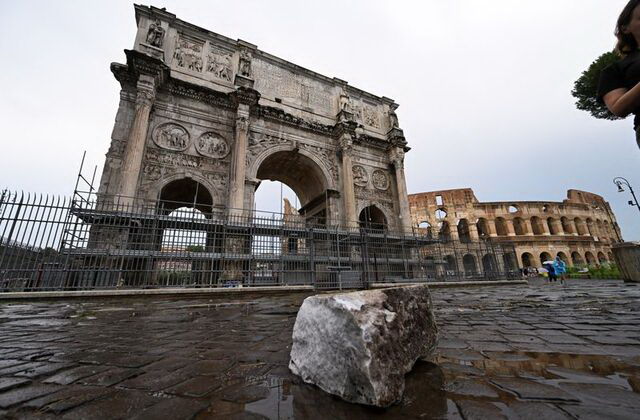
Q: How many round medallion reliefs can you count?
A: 4